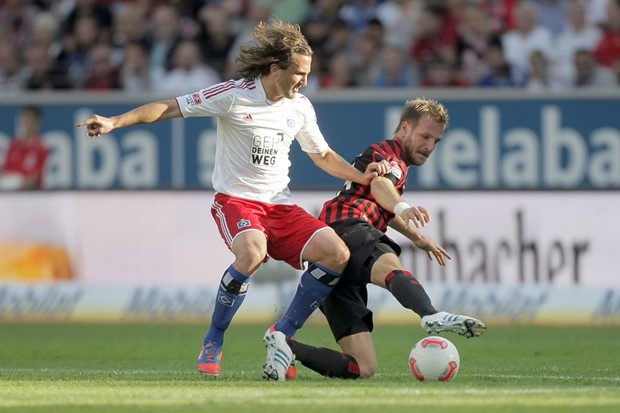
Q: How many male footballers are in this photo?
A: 2